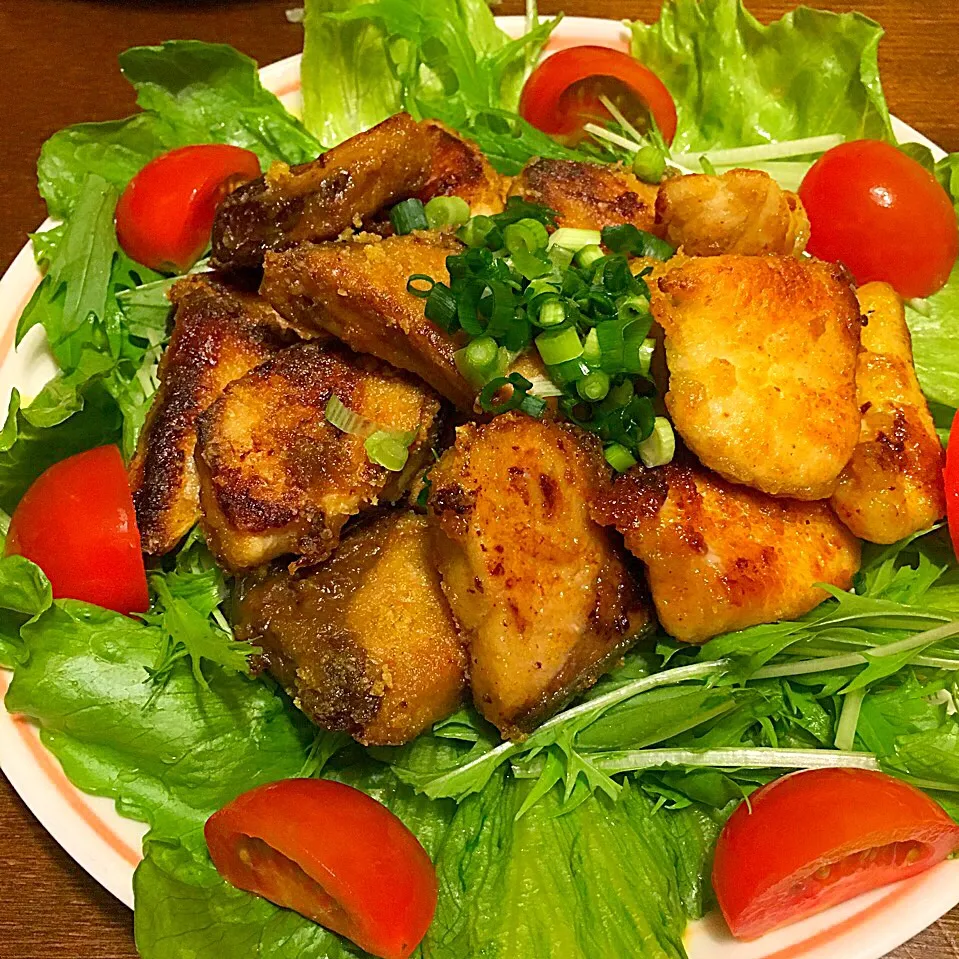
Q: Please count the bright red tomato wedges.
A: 7